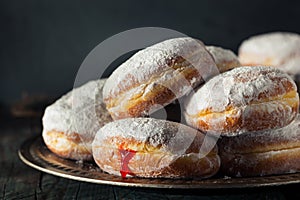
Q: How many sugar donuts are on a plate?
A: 7